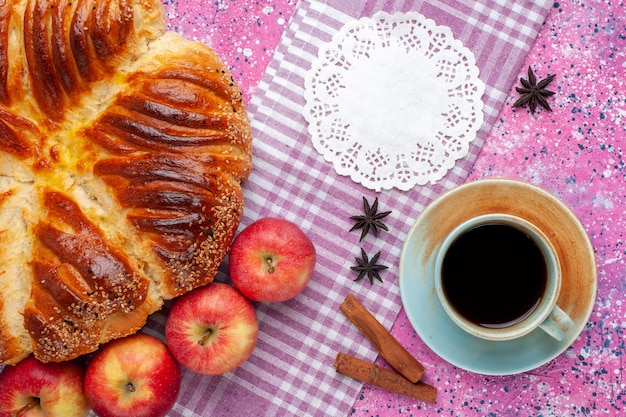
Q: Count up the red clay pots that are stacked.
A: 0